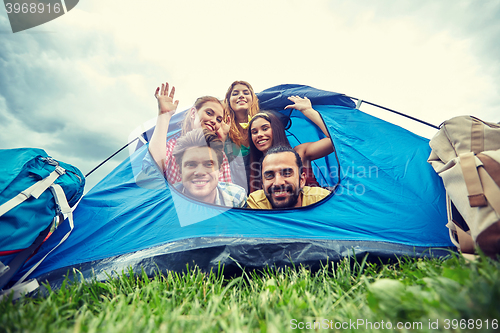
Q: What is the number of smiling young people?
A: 5